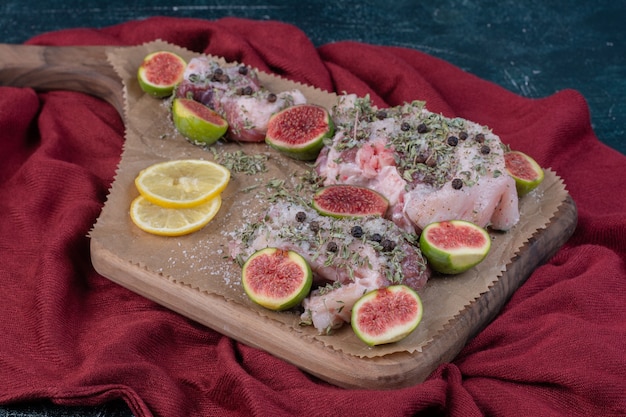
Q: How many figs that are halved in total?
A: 8